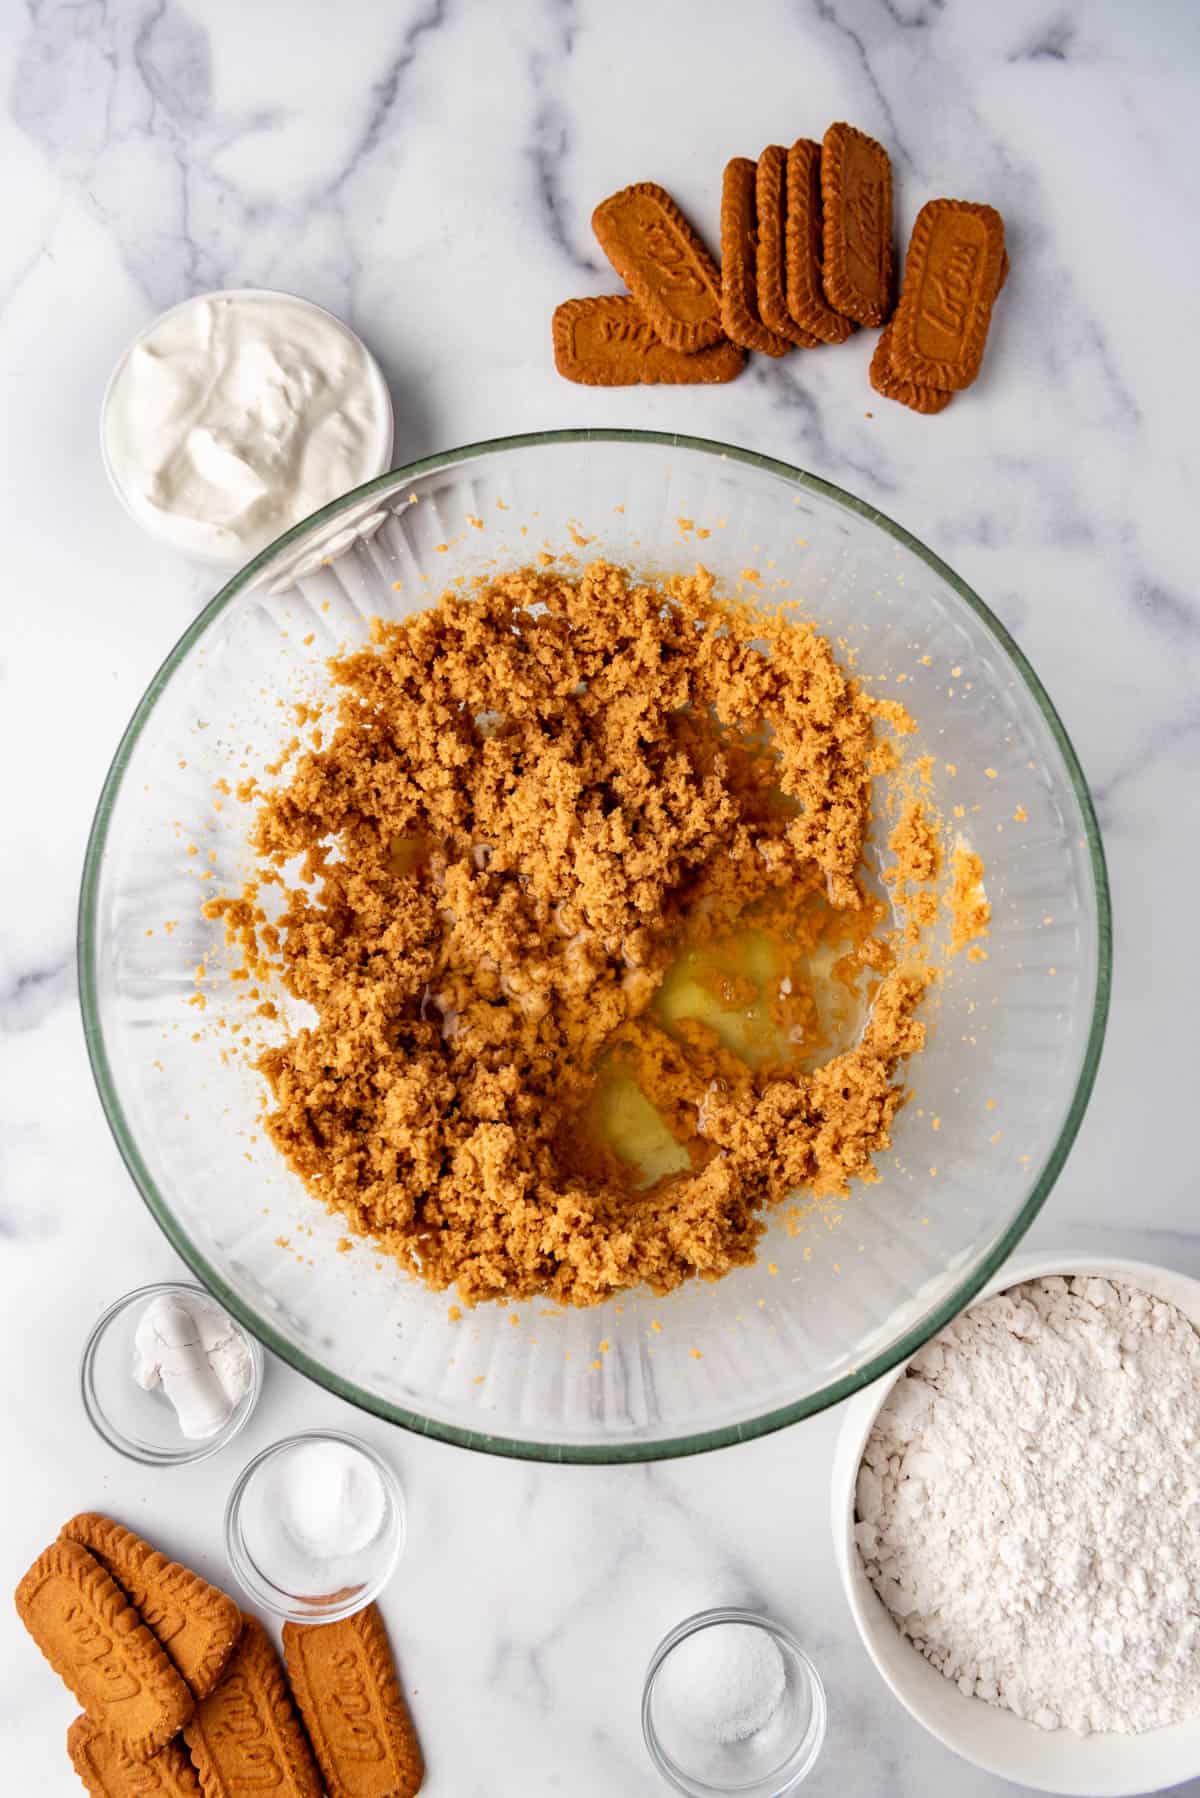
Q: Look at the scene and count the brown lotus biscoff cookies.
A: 13